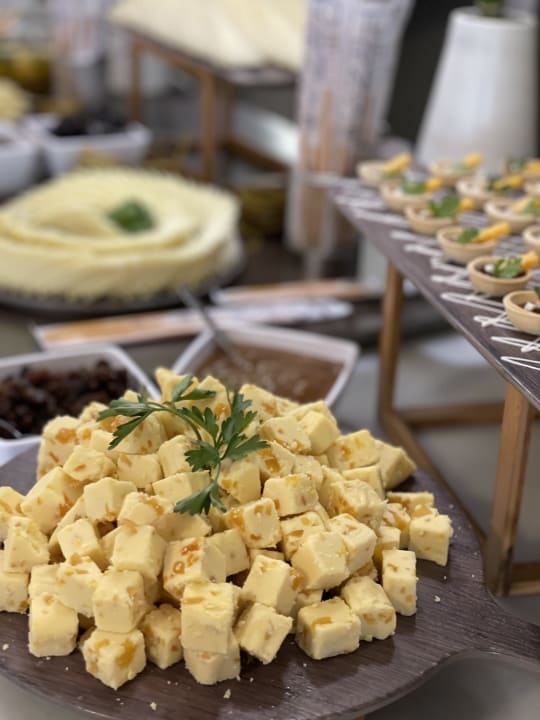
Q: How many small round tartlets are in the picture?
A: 12